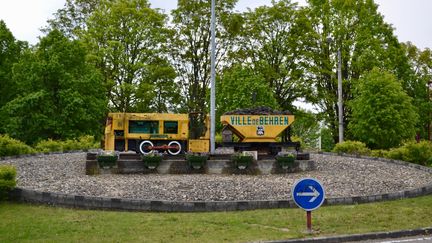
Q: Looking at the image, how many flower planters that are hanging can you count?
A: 5